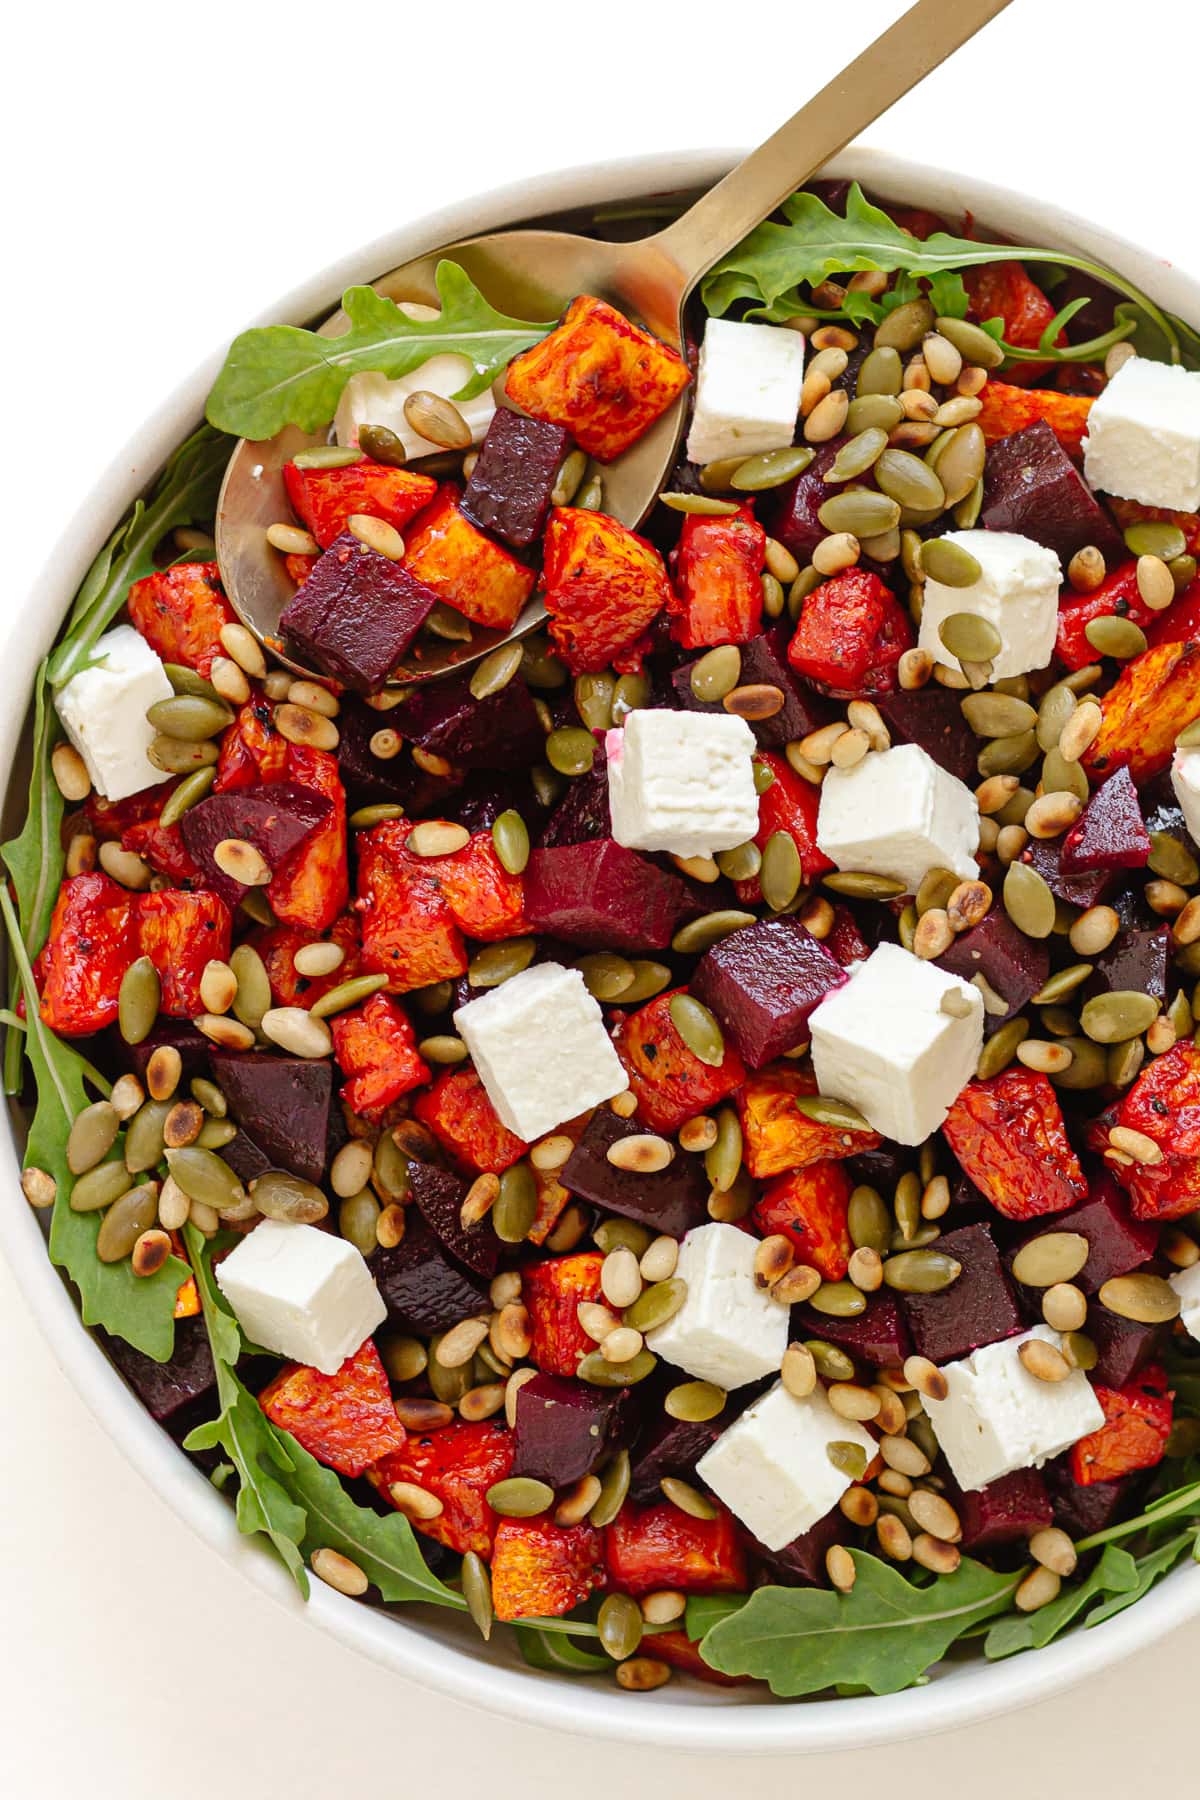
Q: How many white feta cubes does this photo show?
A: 15